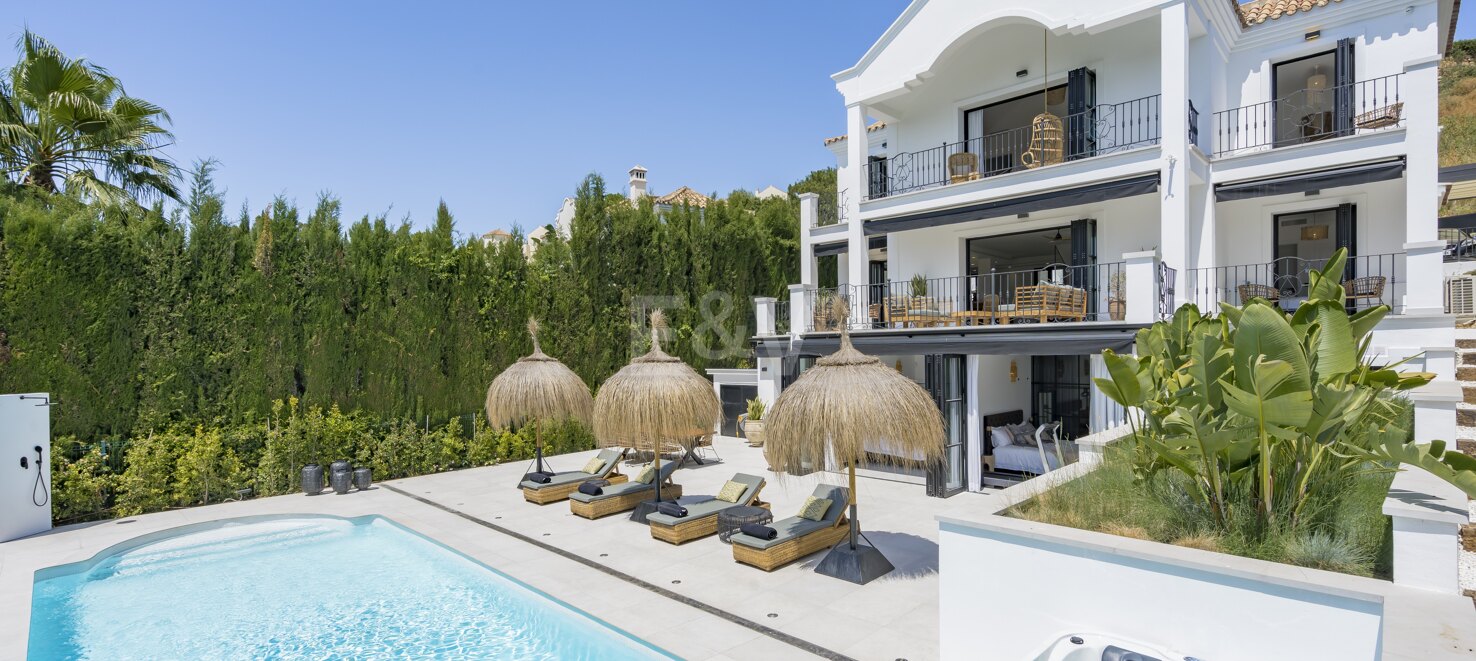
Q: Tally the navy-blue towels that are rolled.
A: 4